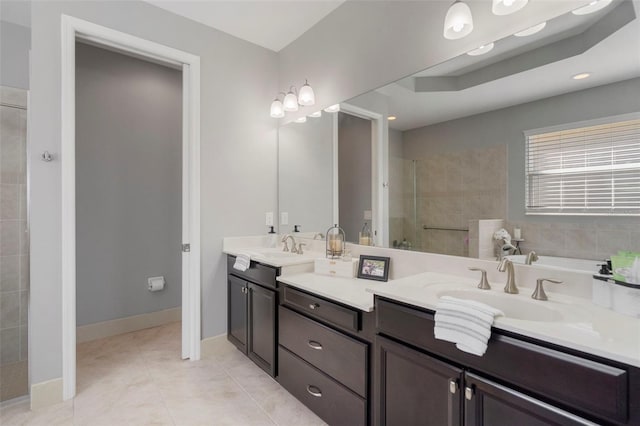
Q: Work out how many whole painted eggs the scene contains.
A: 0